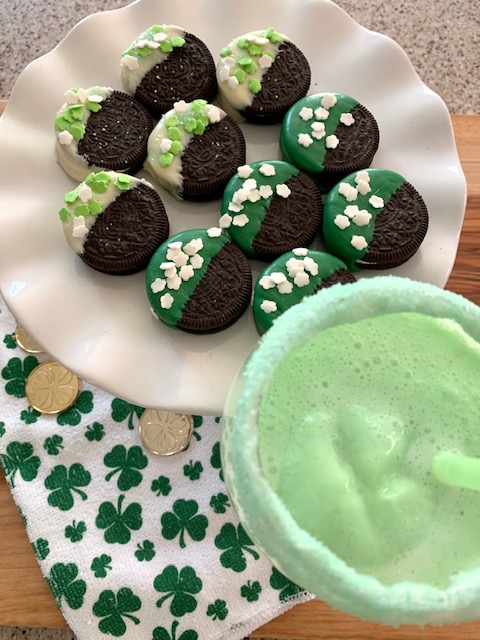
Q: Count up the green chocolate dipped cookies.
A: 5